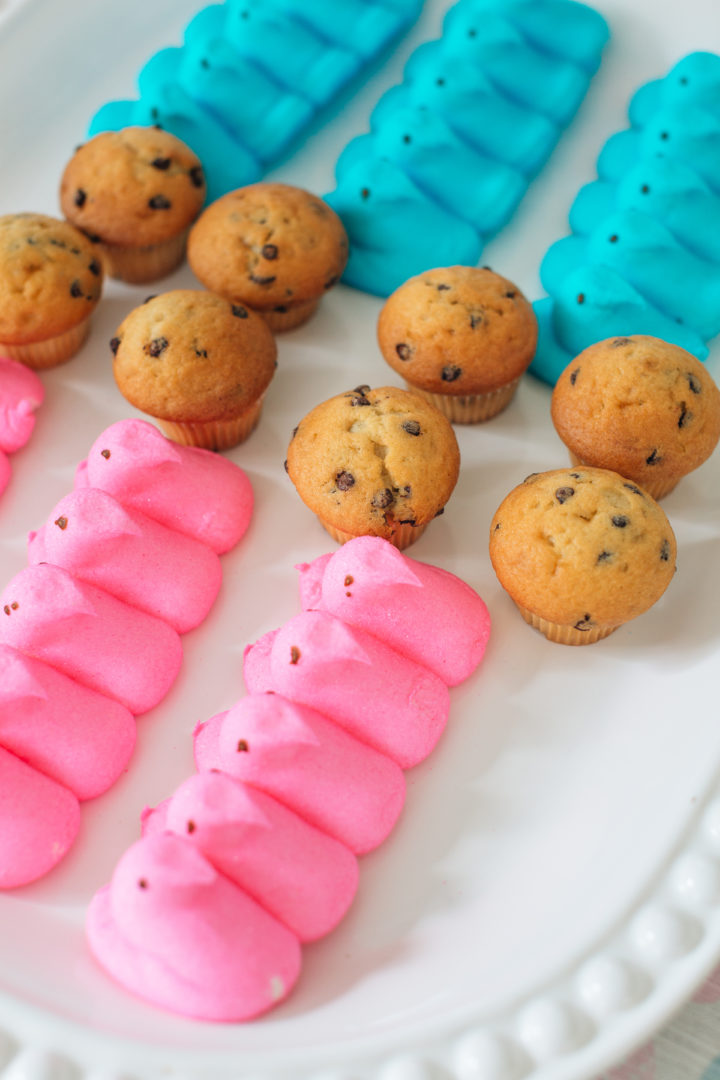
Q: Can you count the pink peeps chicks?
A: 12